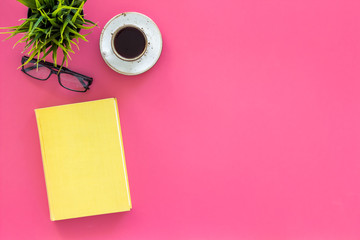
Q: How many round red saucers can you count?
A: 0